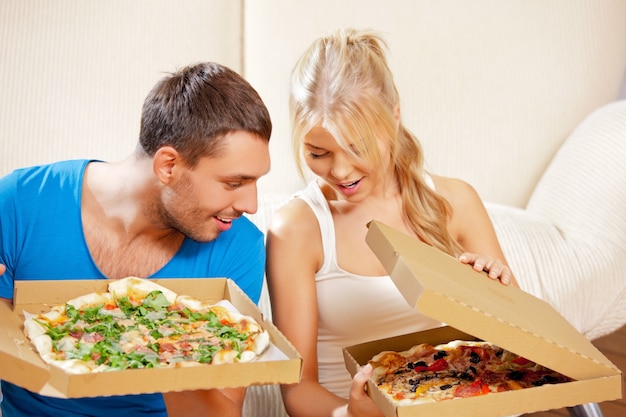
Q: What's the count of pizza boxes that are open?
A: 2